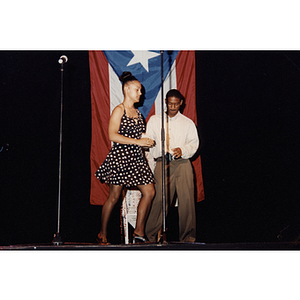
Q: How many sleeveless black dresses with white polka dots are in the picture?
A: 1